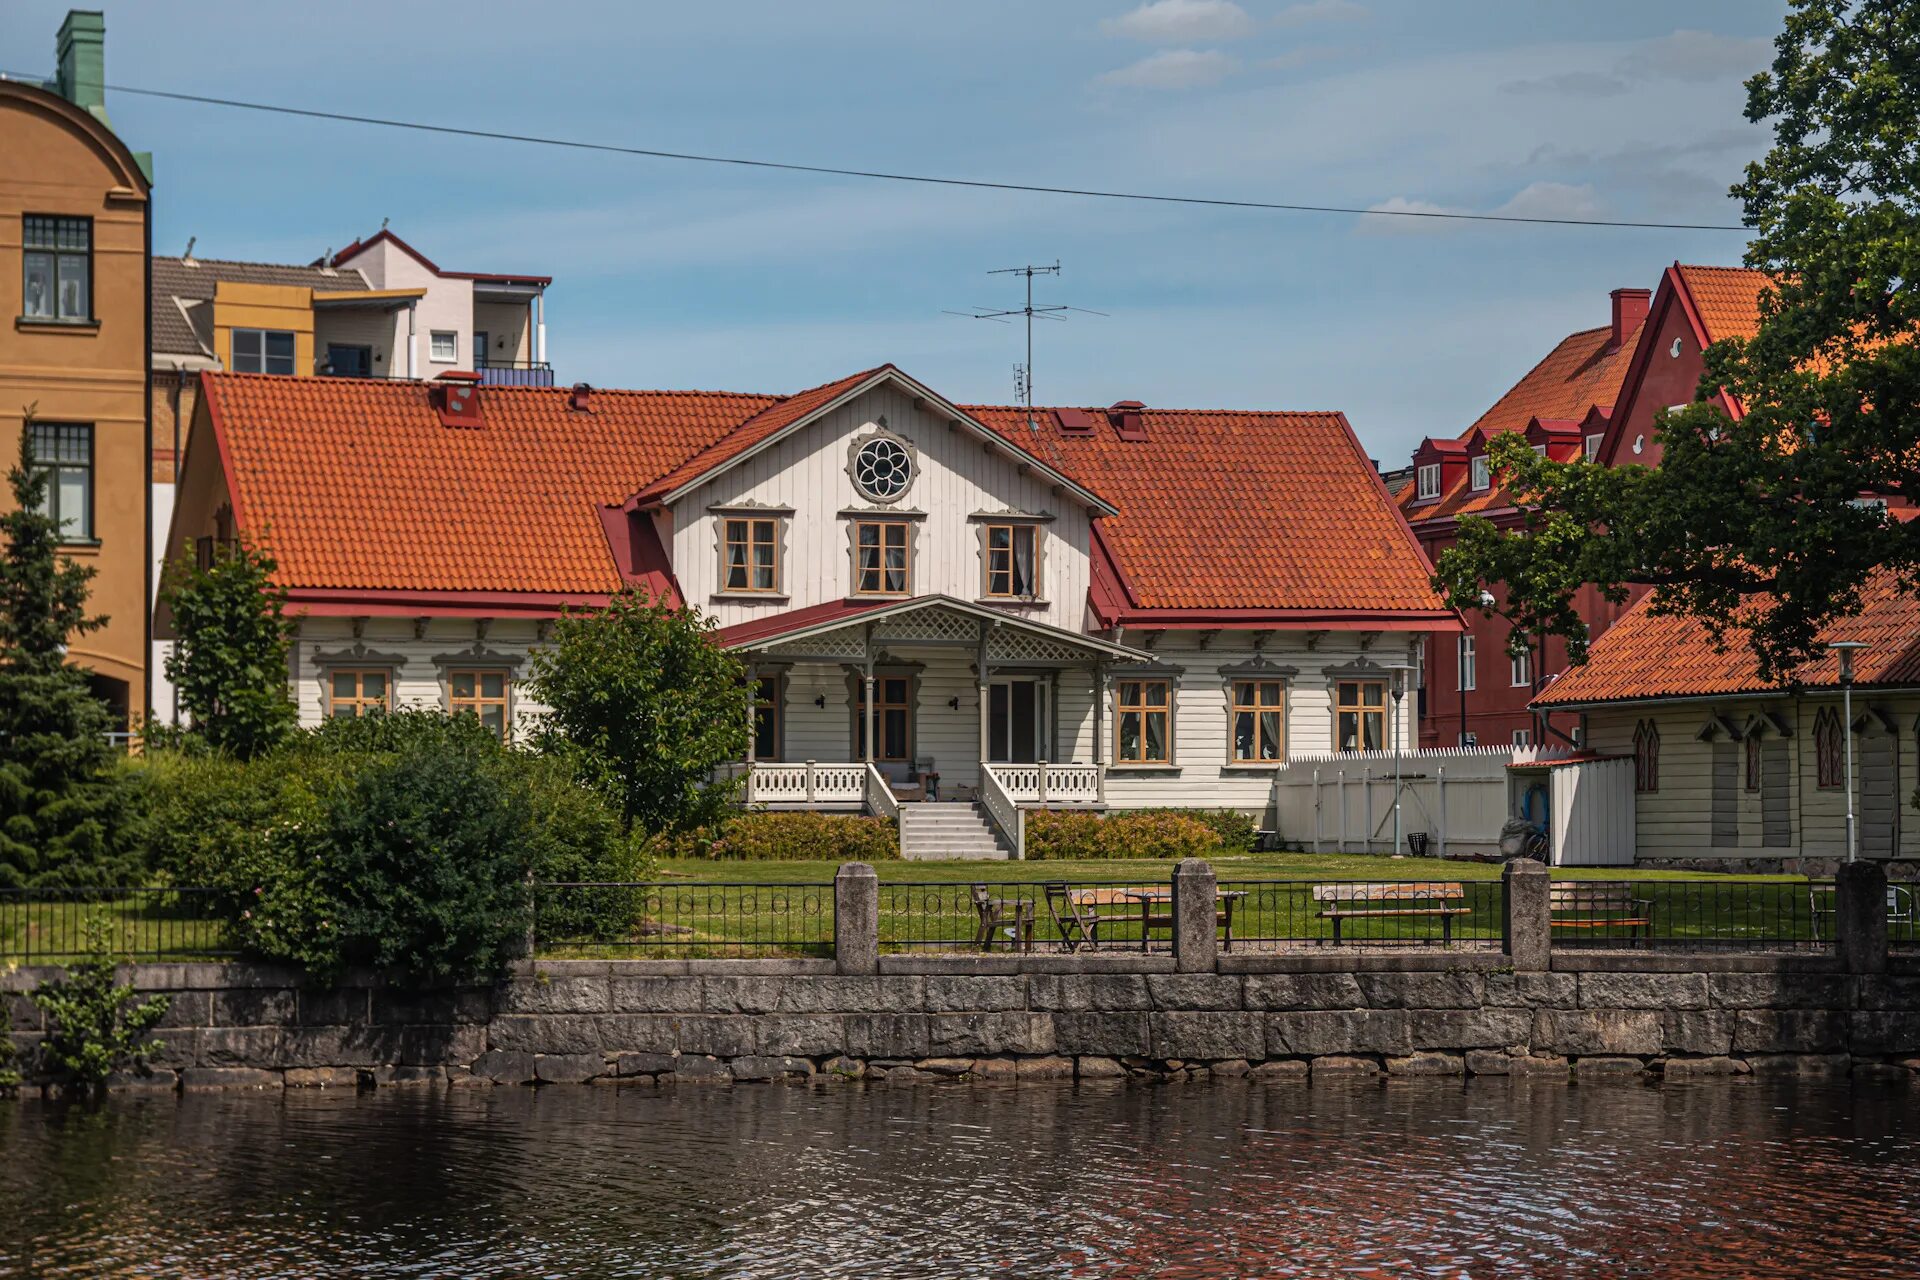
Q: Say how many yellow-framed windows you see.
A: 10